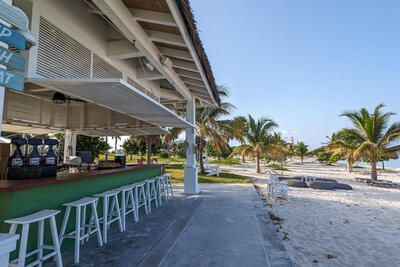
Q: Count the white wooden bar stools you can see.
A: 8